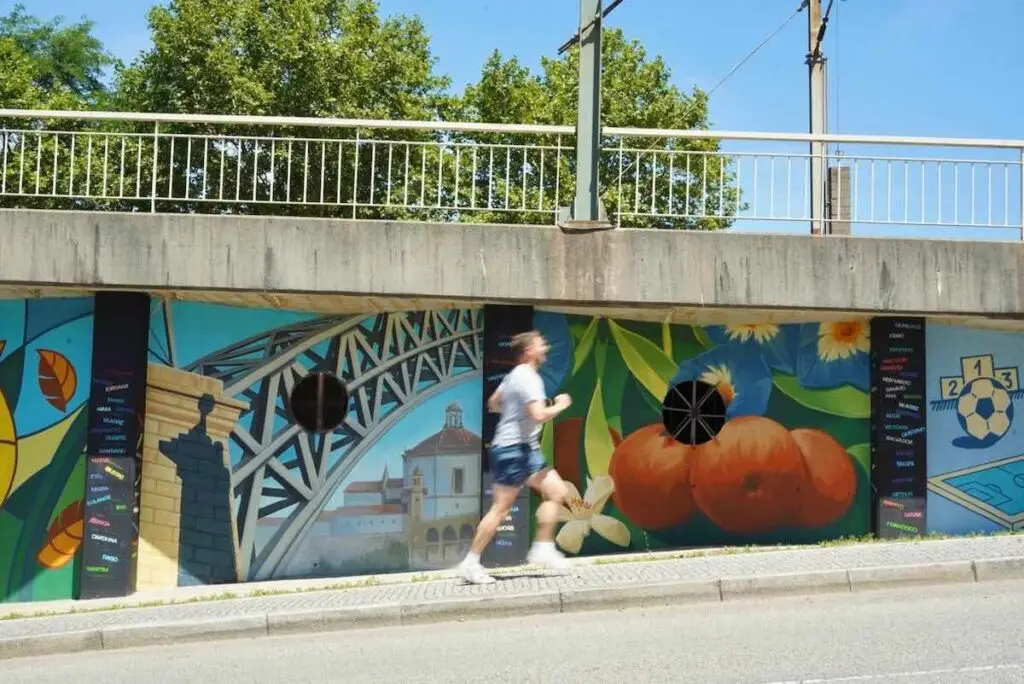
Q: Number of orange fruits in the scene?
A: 3